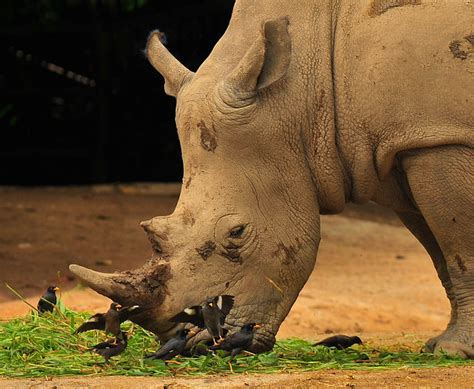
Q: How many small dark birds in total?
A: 7